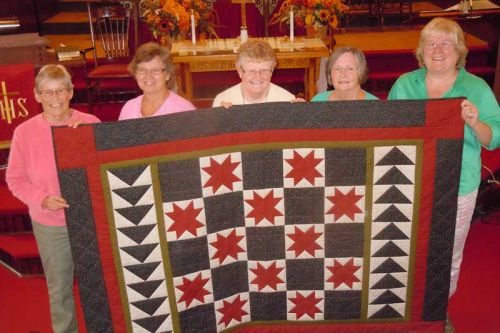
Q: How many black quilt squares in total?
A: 13